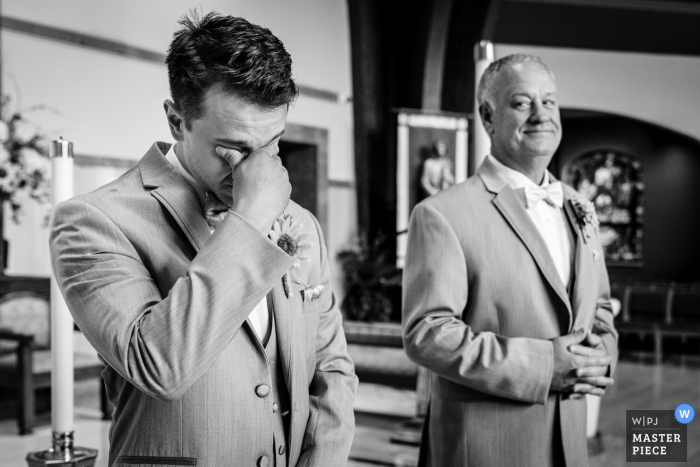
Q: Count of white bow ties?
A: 1